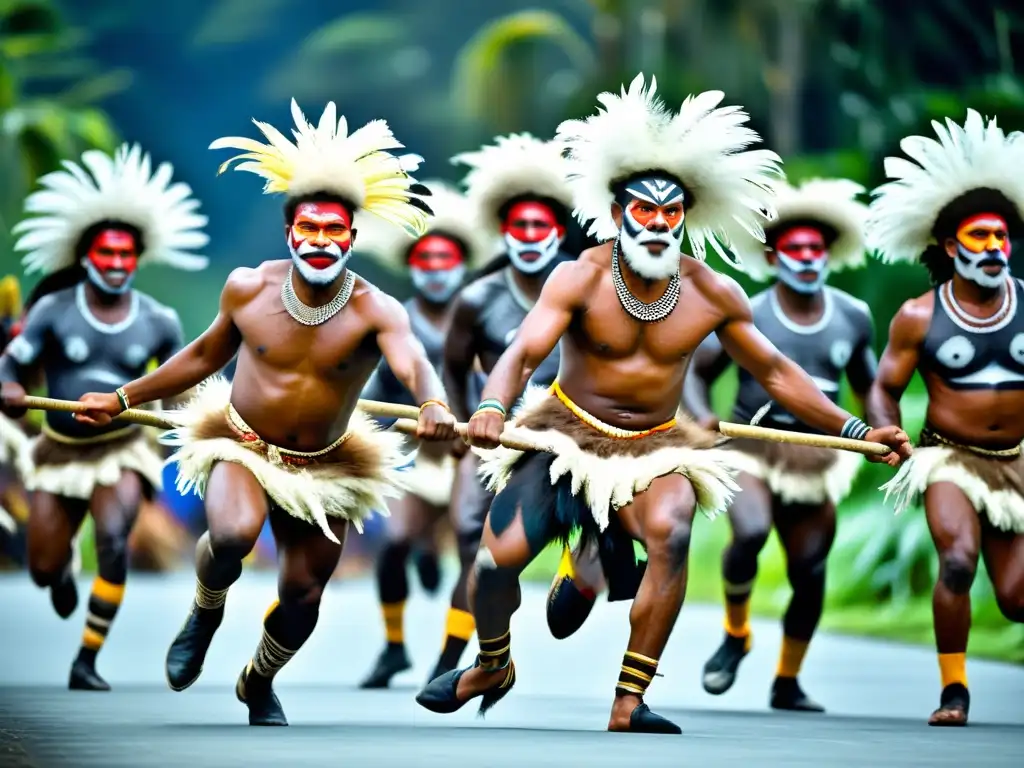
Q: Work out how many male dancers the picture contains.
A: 7